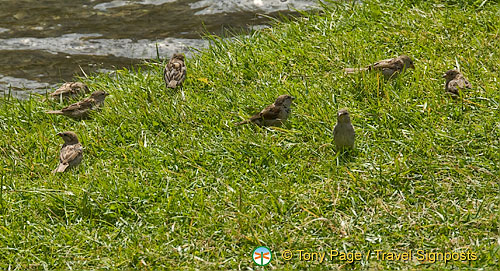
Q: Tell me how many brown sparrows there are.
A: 8